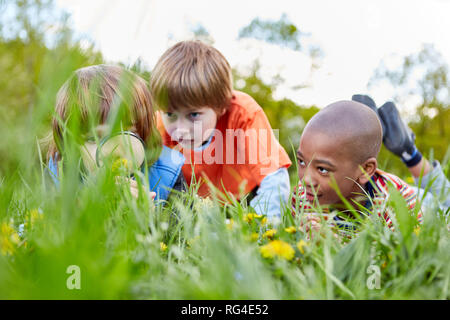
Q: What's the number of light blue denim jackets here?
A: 1